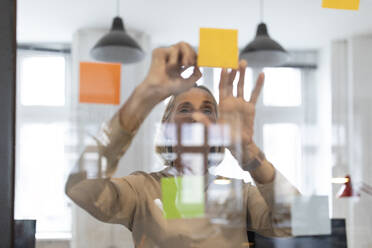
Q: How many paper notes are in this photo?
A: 5